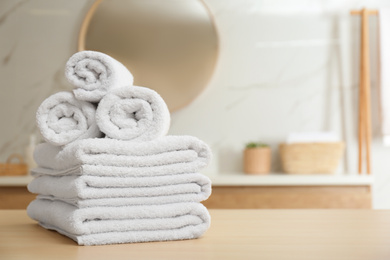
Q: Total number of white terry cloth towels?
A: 6